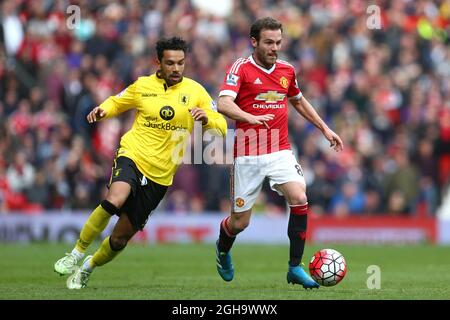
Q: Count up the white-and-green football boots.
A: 2